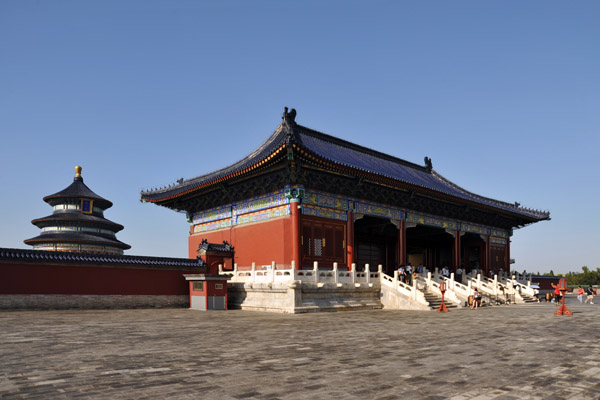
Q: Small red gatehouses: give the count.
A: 1